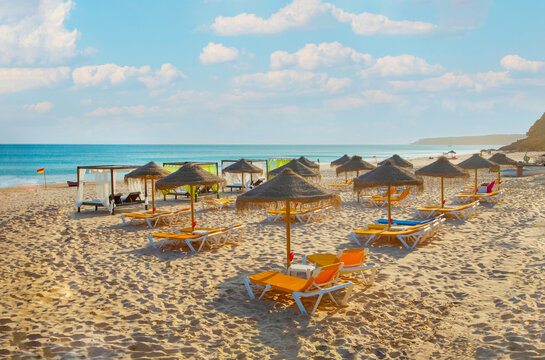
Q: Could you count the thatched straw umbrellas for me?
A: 13